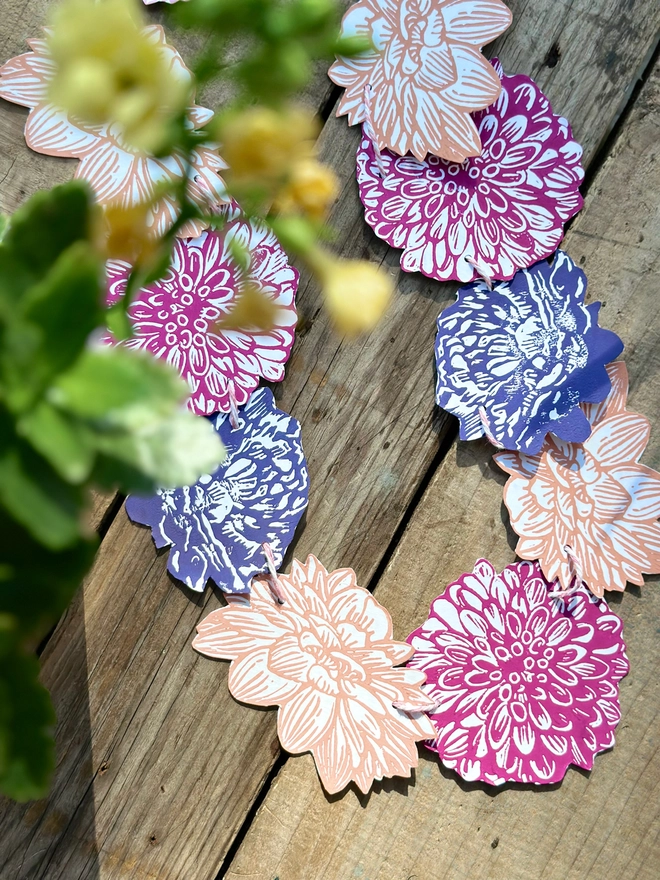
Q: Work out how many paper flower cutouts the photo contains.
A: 9